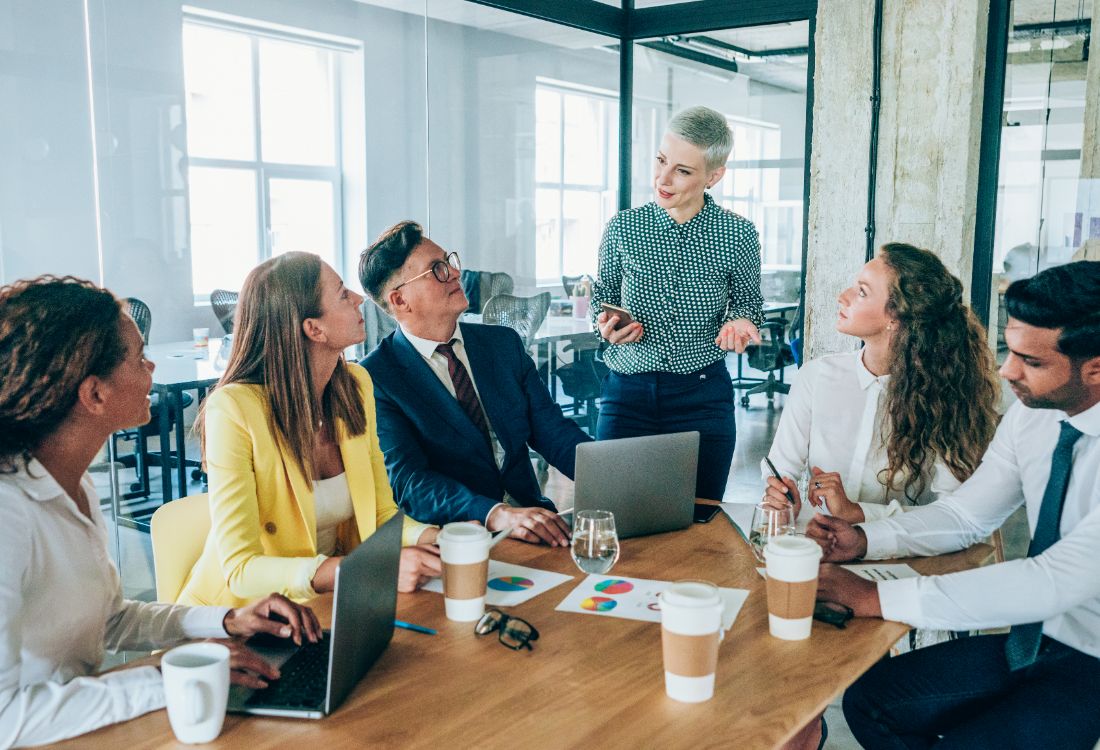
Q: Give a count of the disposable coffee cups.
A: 3